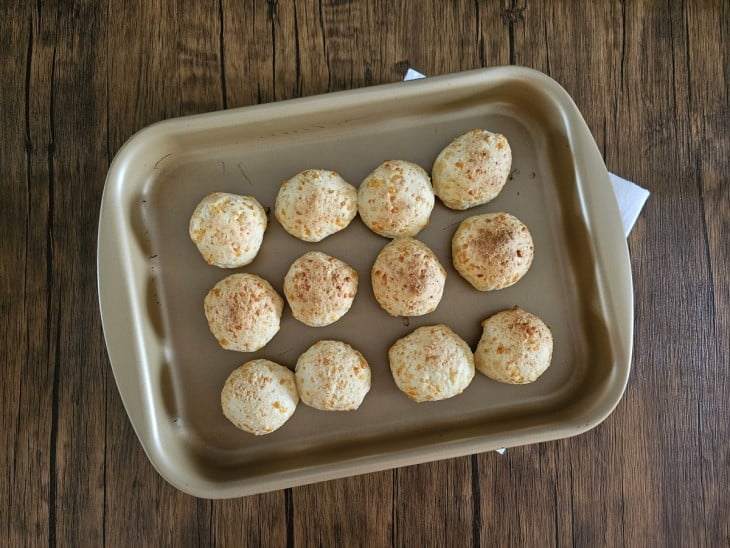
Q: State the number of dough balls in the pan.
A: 12